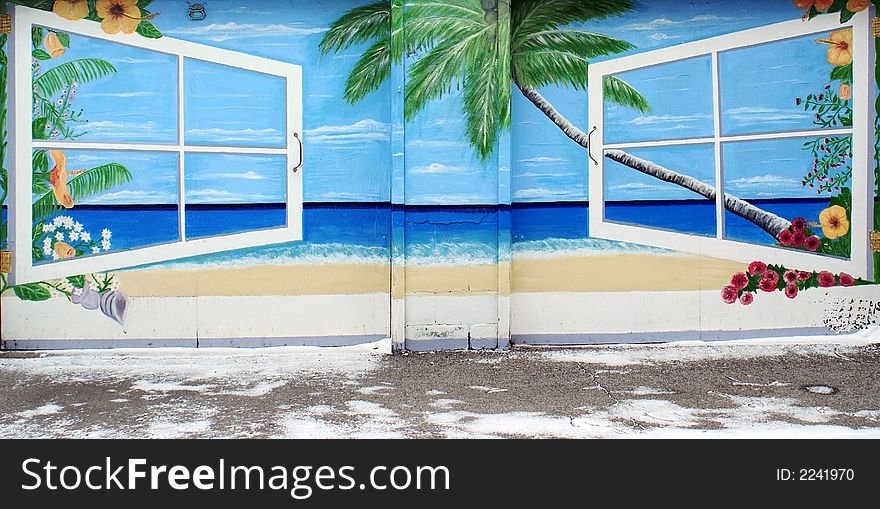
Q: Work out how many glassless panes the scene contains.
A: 8